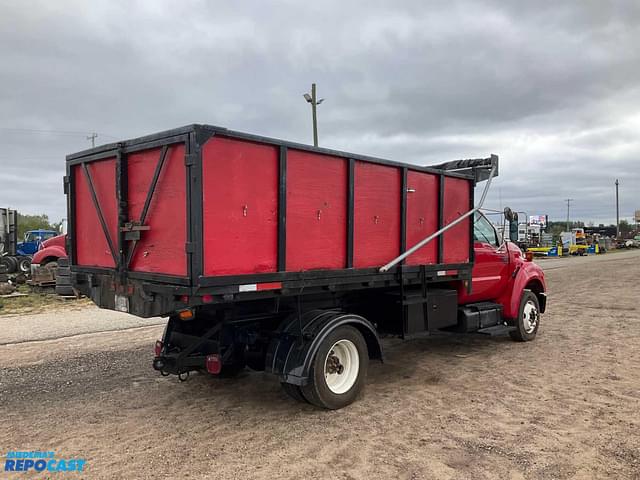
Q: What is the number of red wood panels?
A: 7